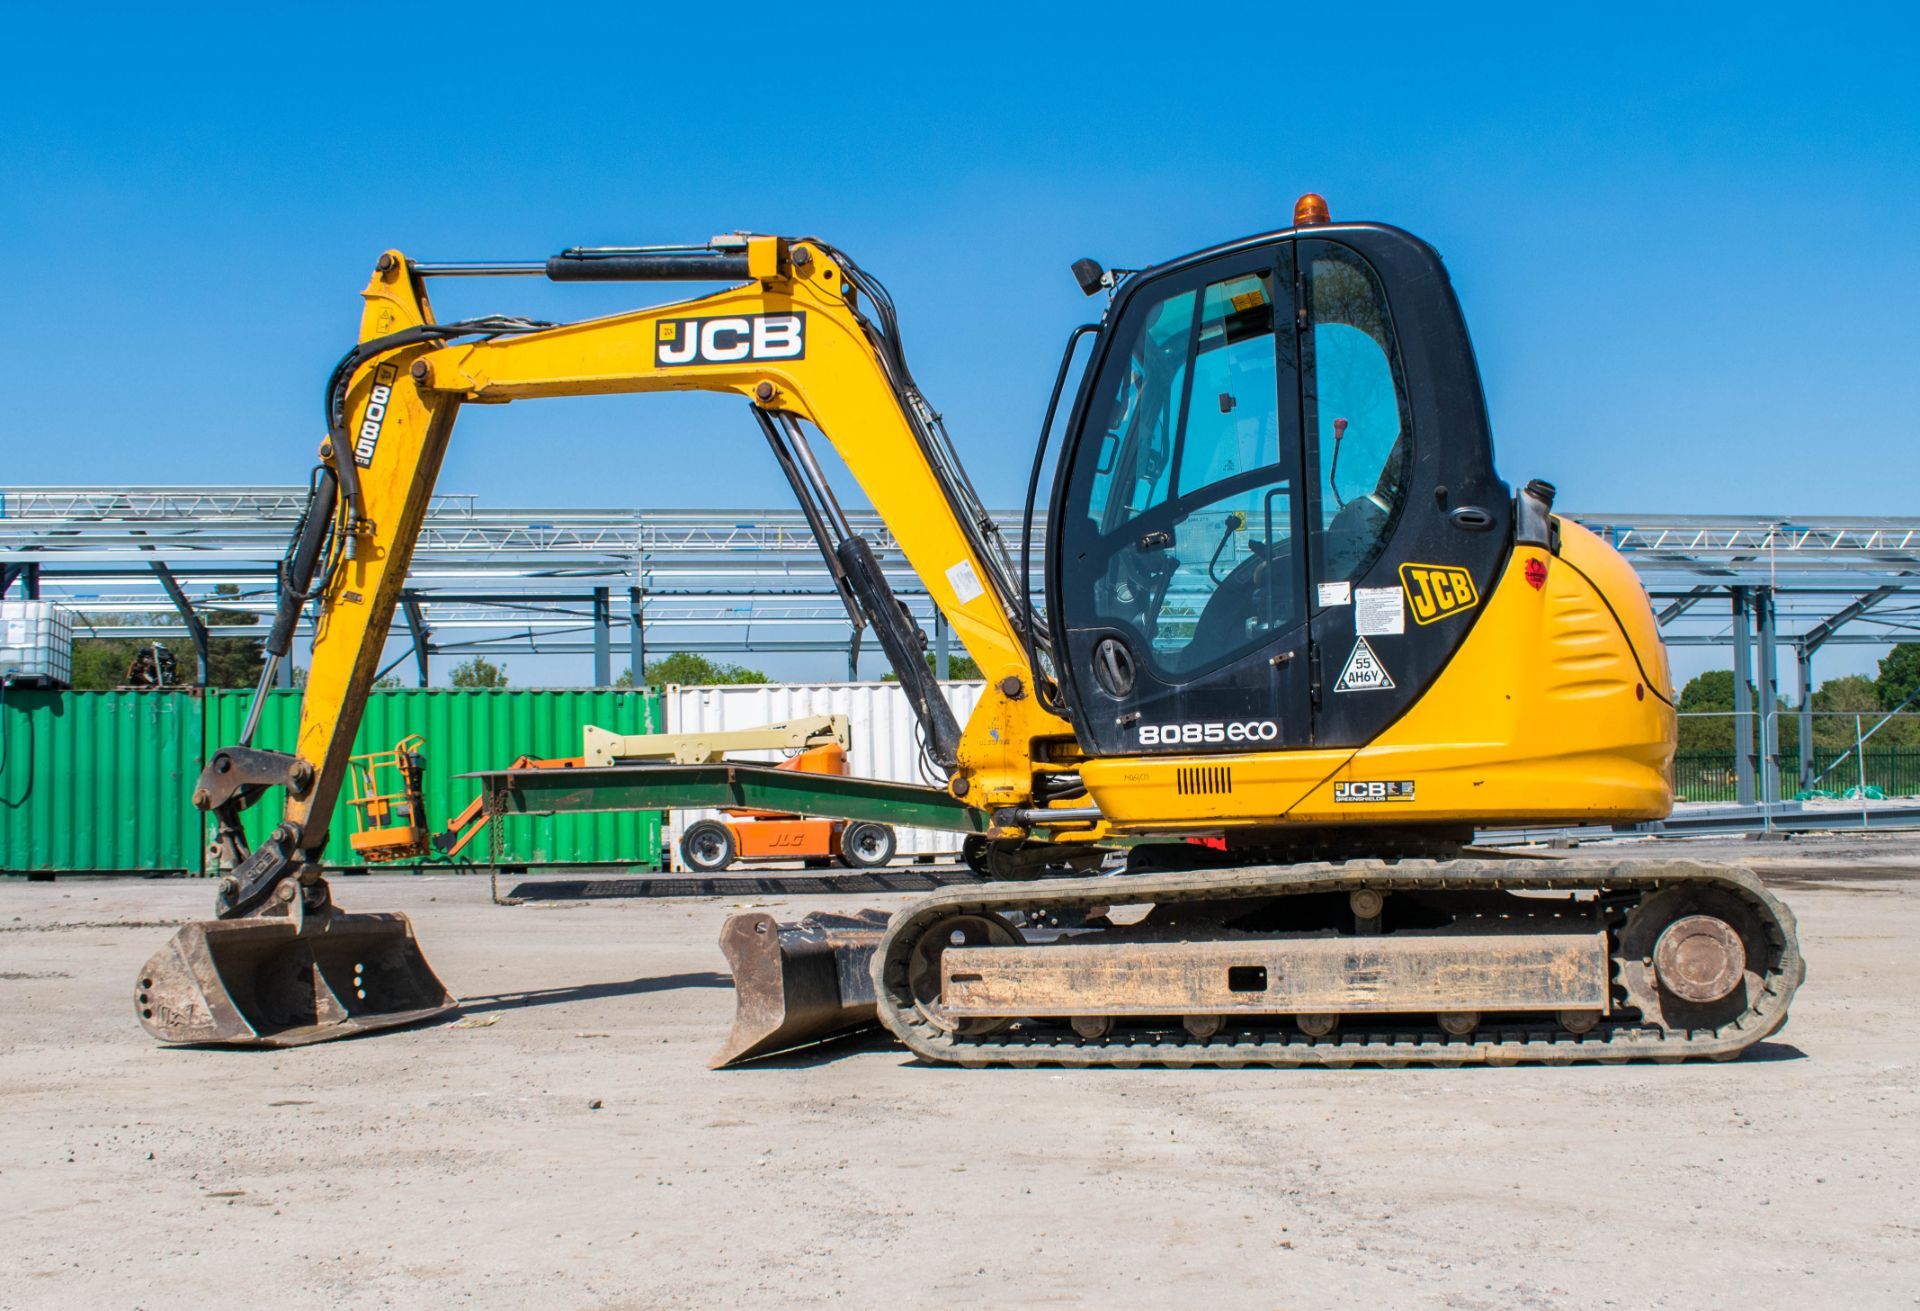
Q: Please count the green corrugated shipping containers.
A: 2